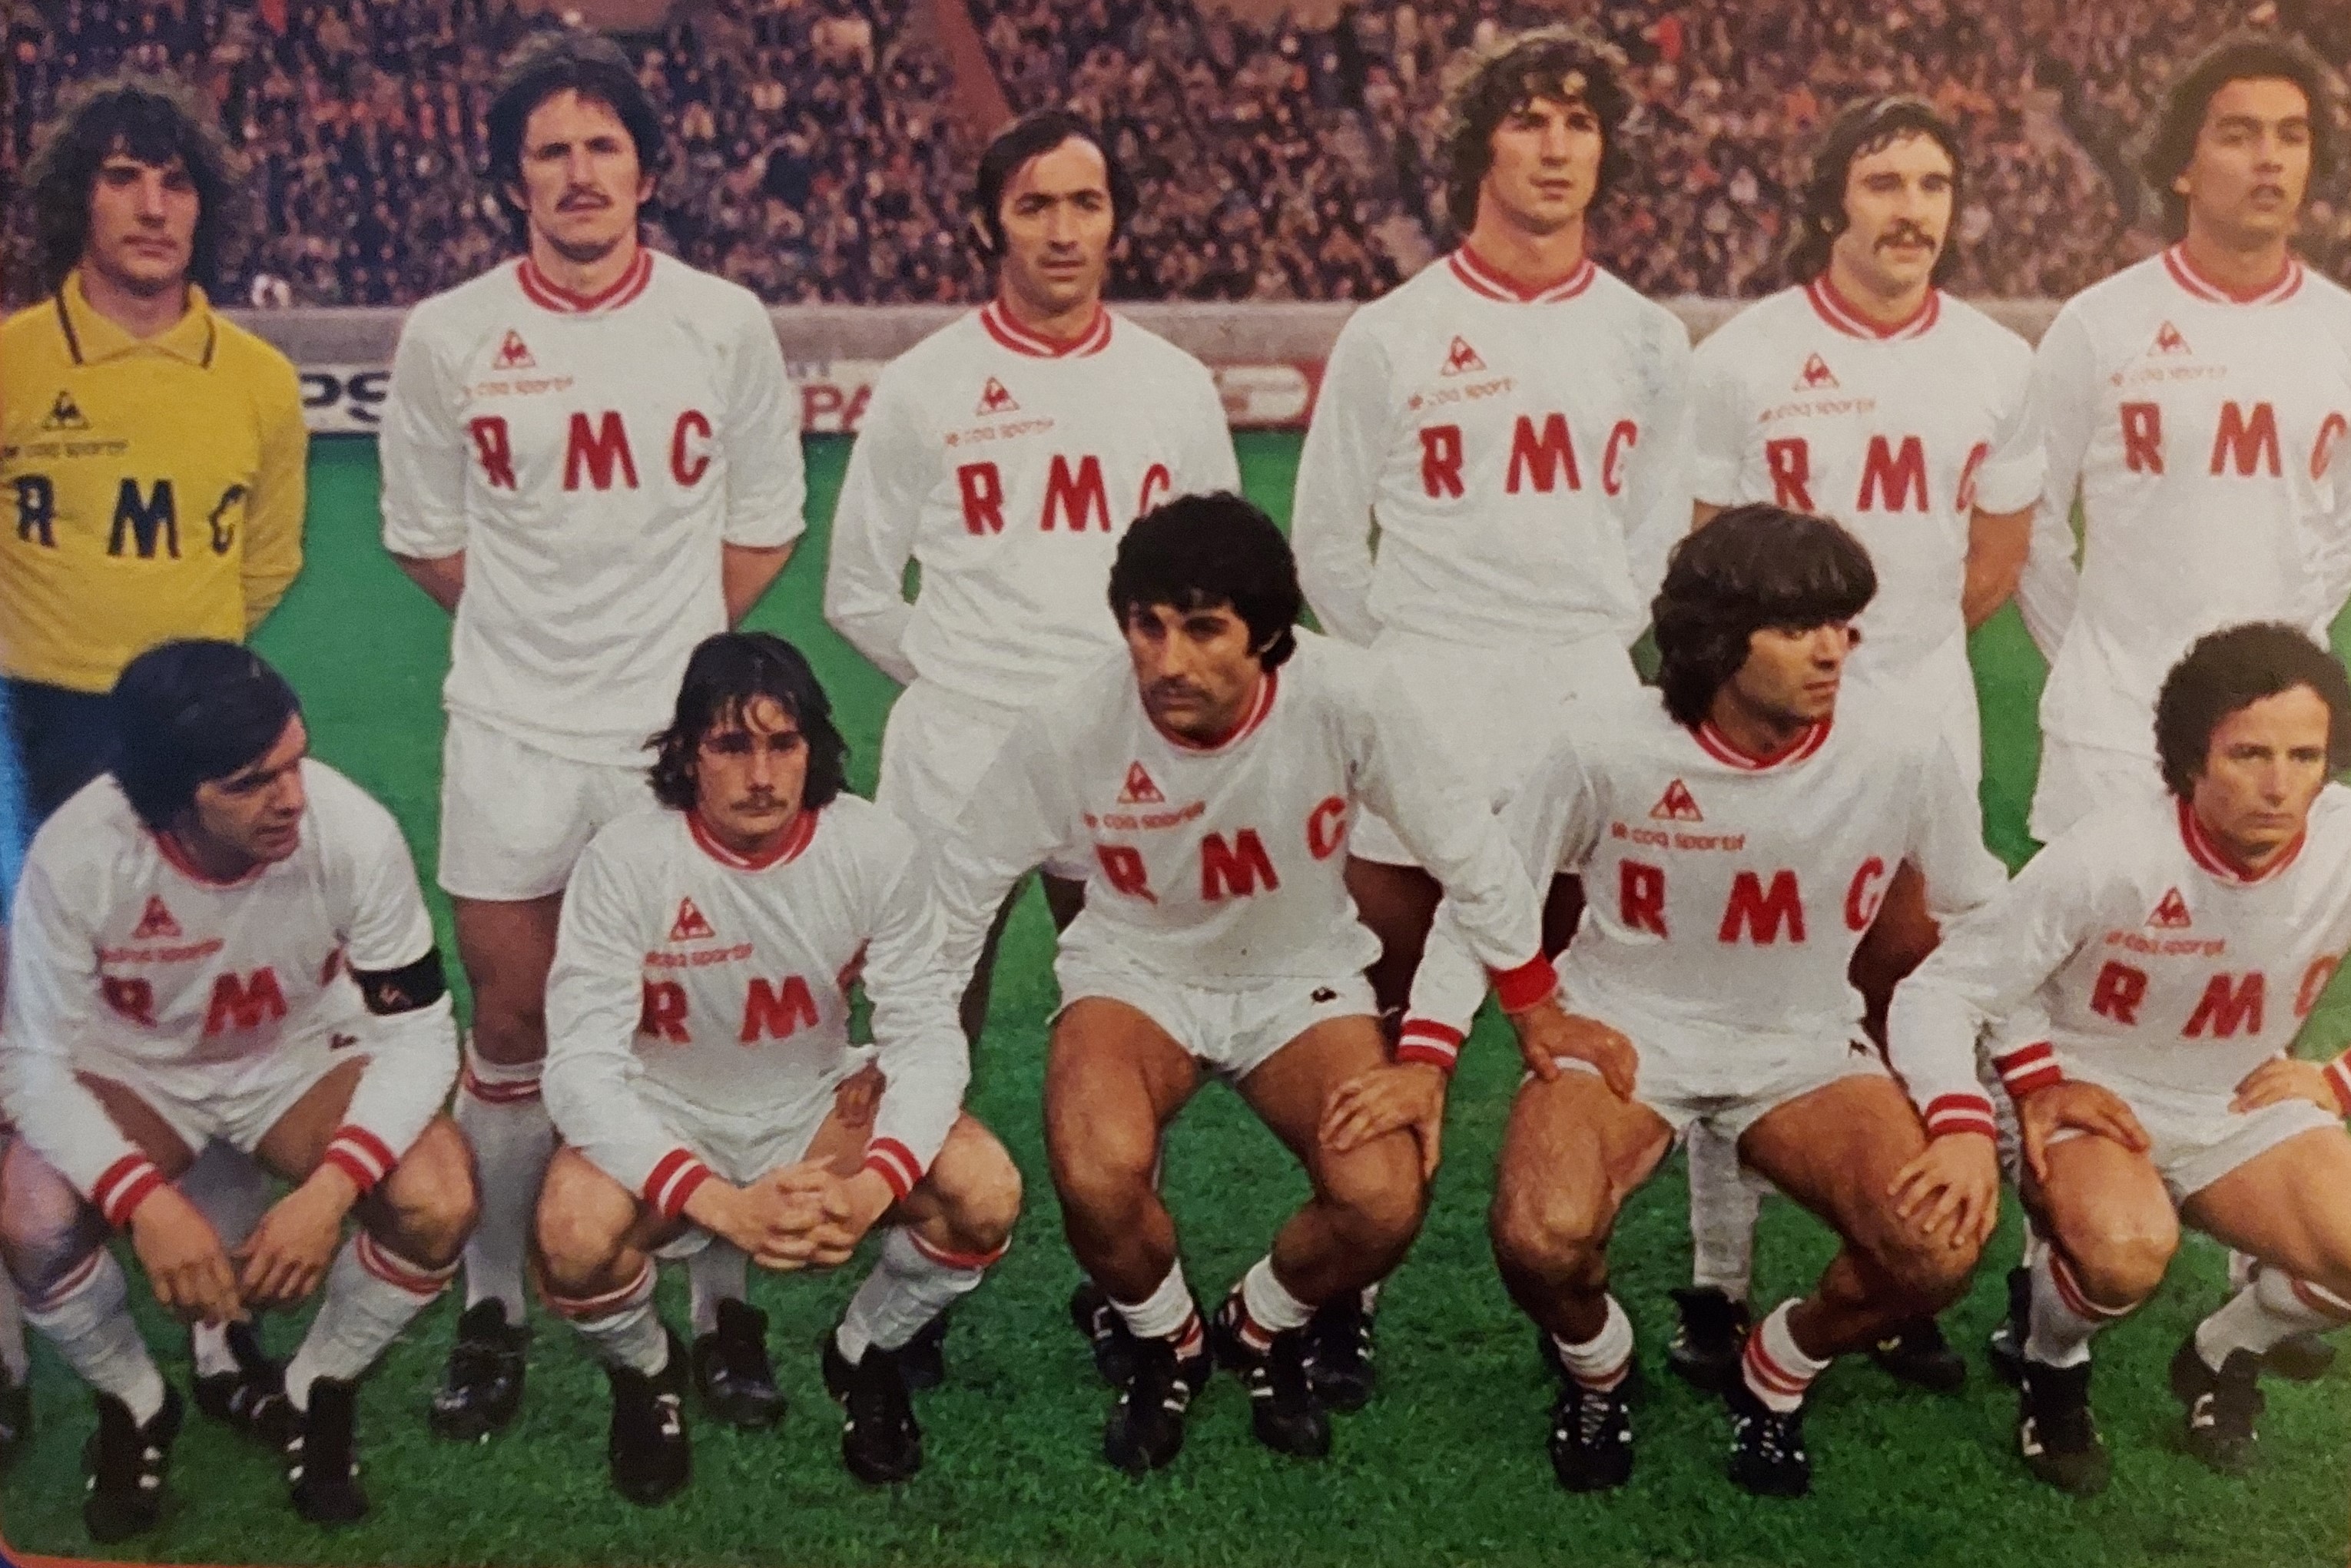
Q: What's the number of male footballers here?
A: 11